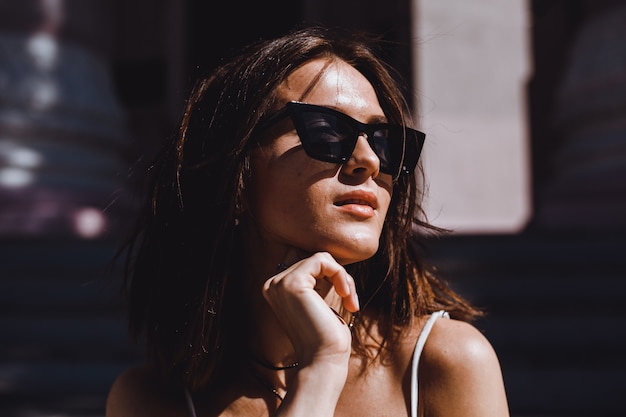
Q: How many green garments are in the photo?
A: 0